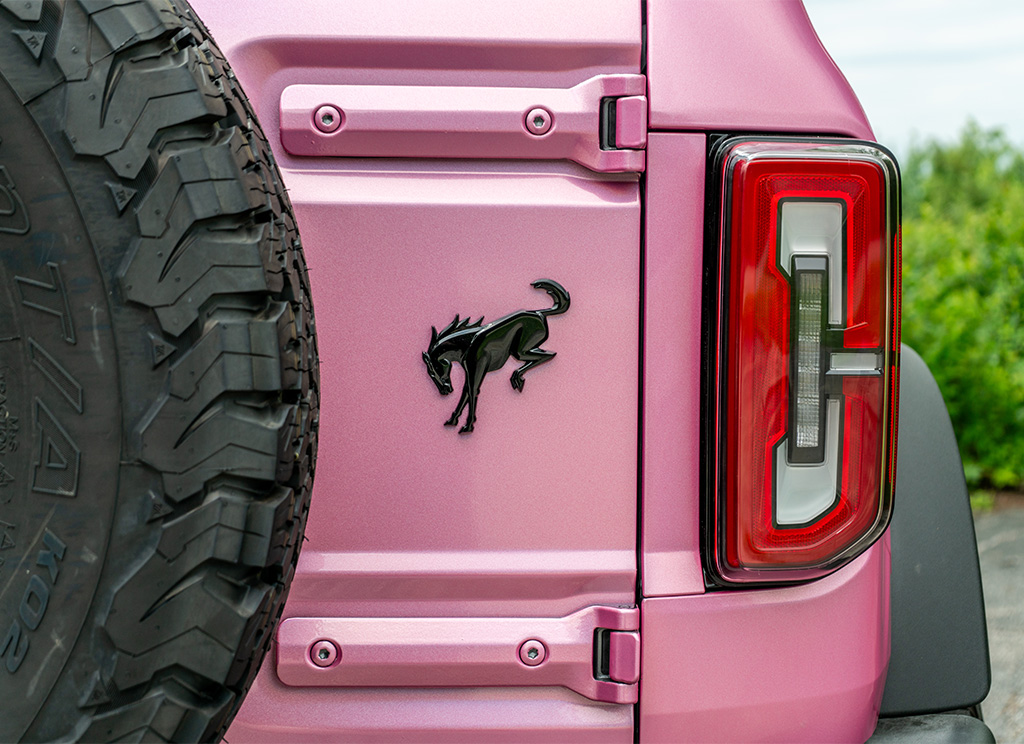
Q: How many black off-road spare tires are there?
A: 1